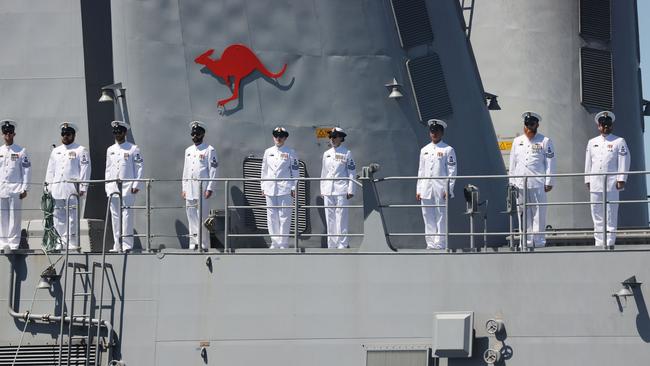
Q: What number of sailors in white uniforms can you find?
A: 9